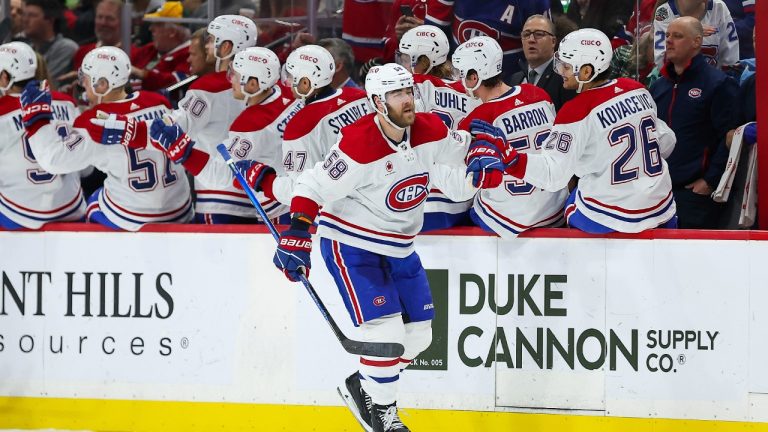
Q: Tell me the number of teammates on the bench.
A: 8